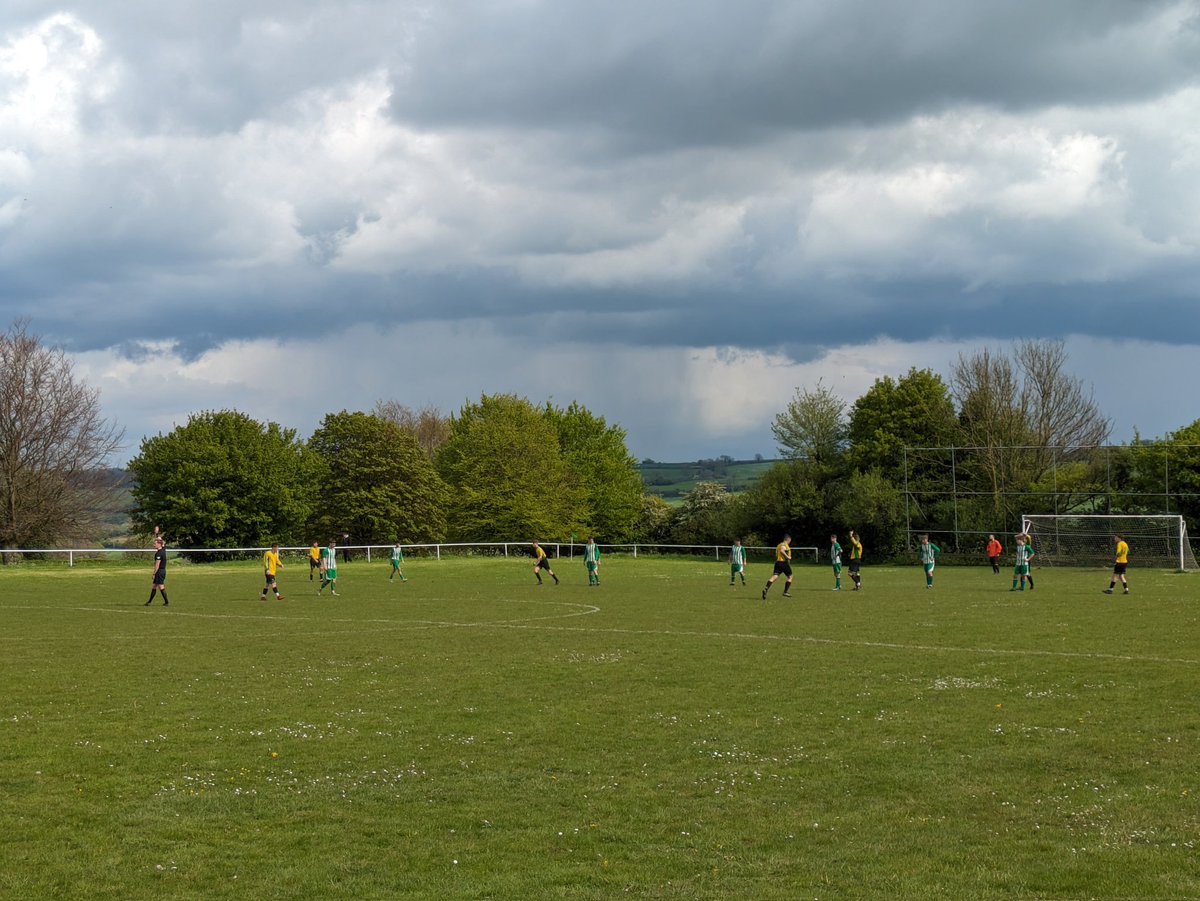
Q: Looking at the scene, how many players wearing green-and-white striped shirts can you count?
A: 7